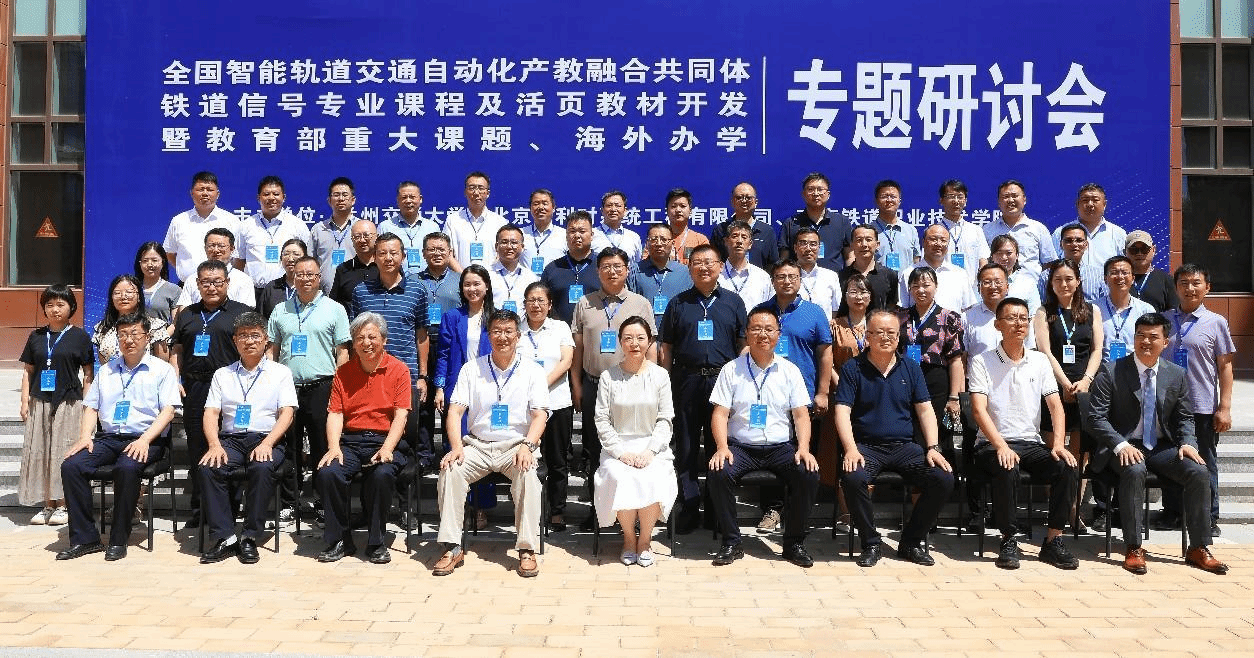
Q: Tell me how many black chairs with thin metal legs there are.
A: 9